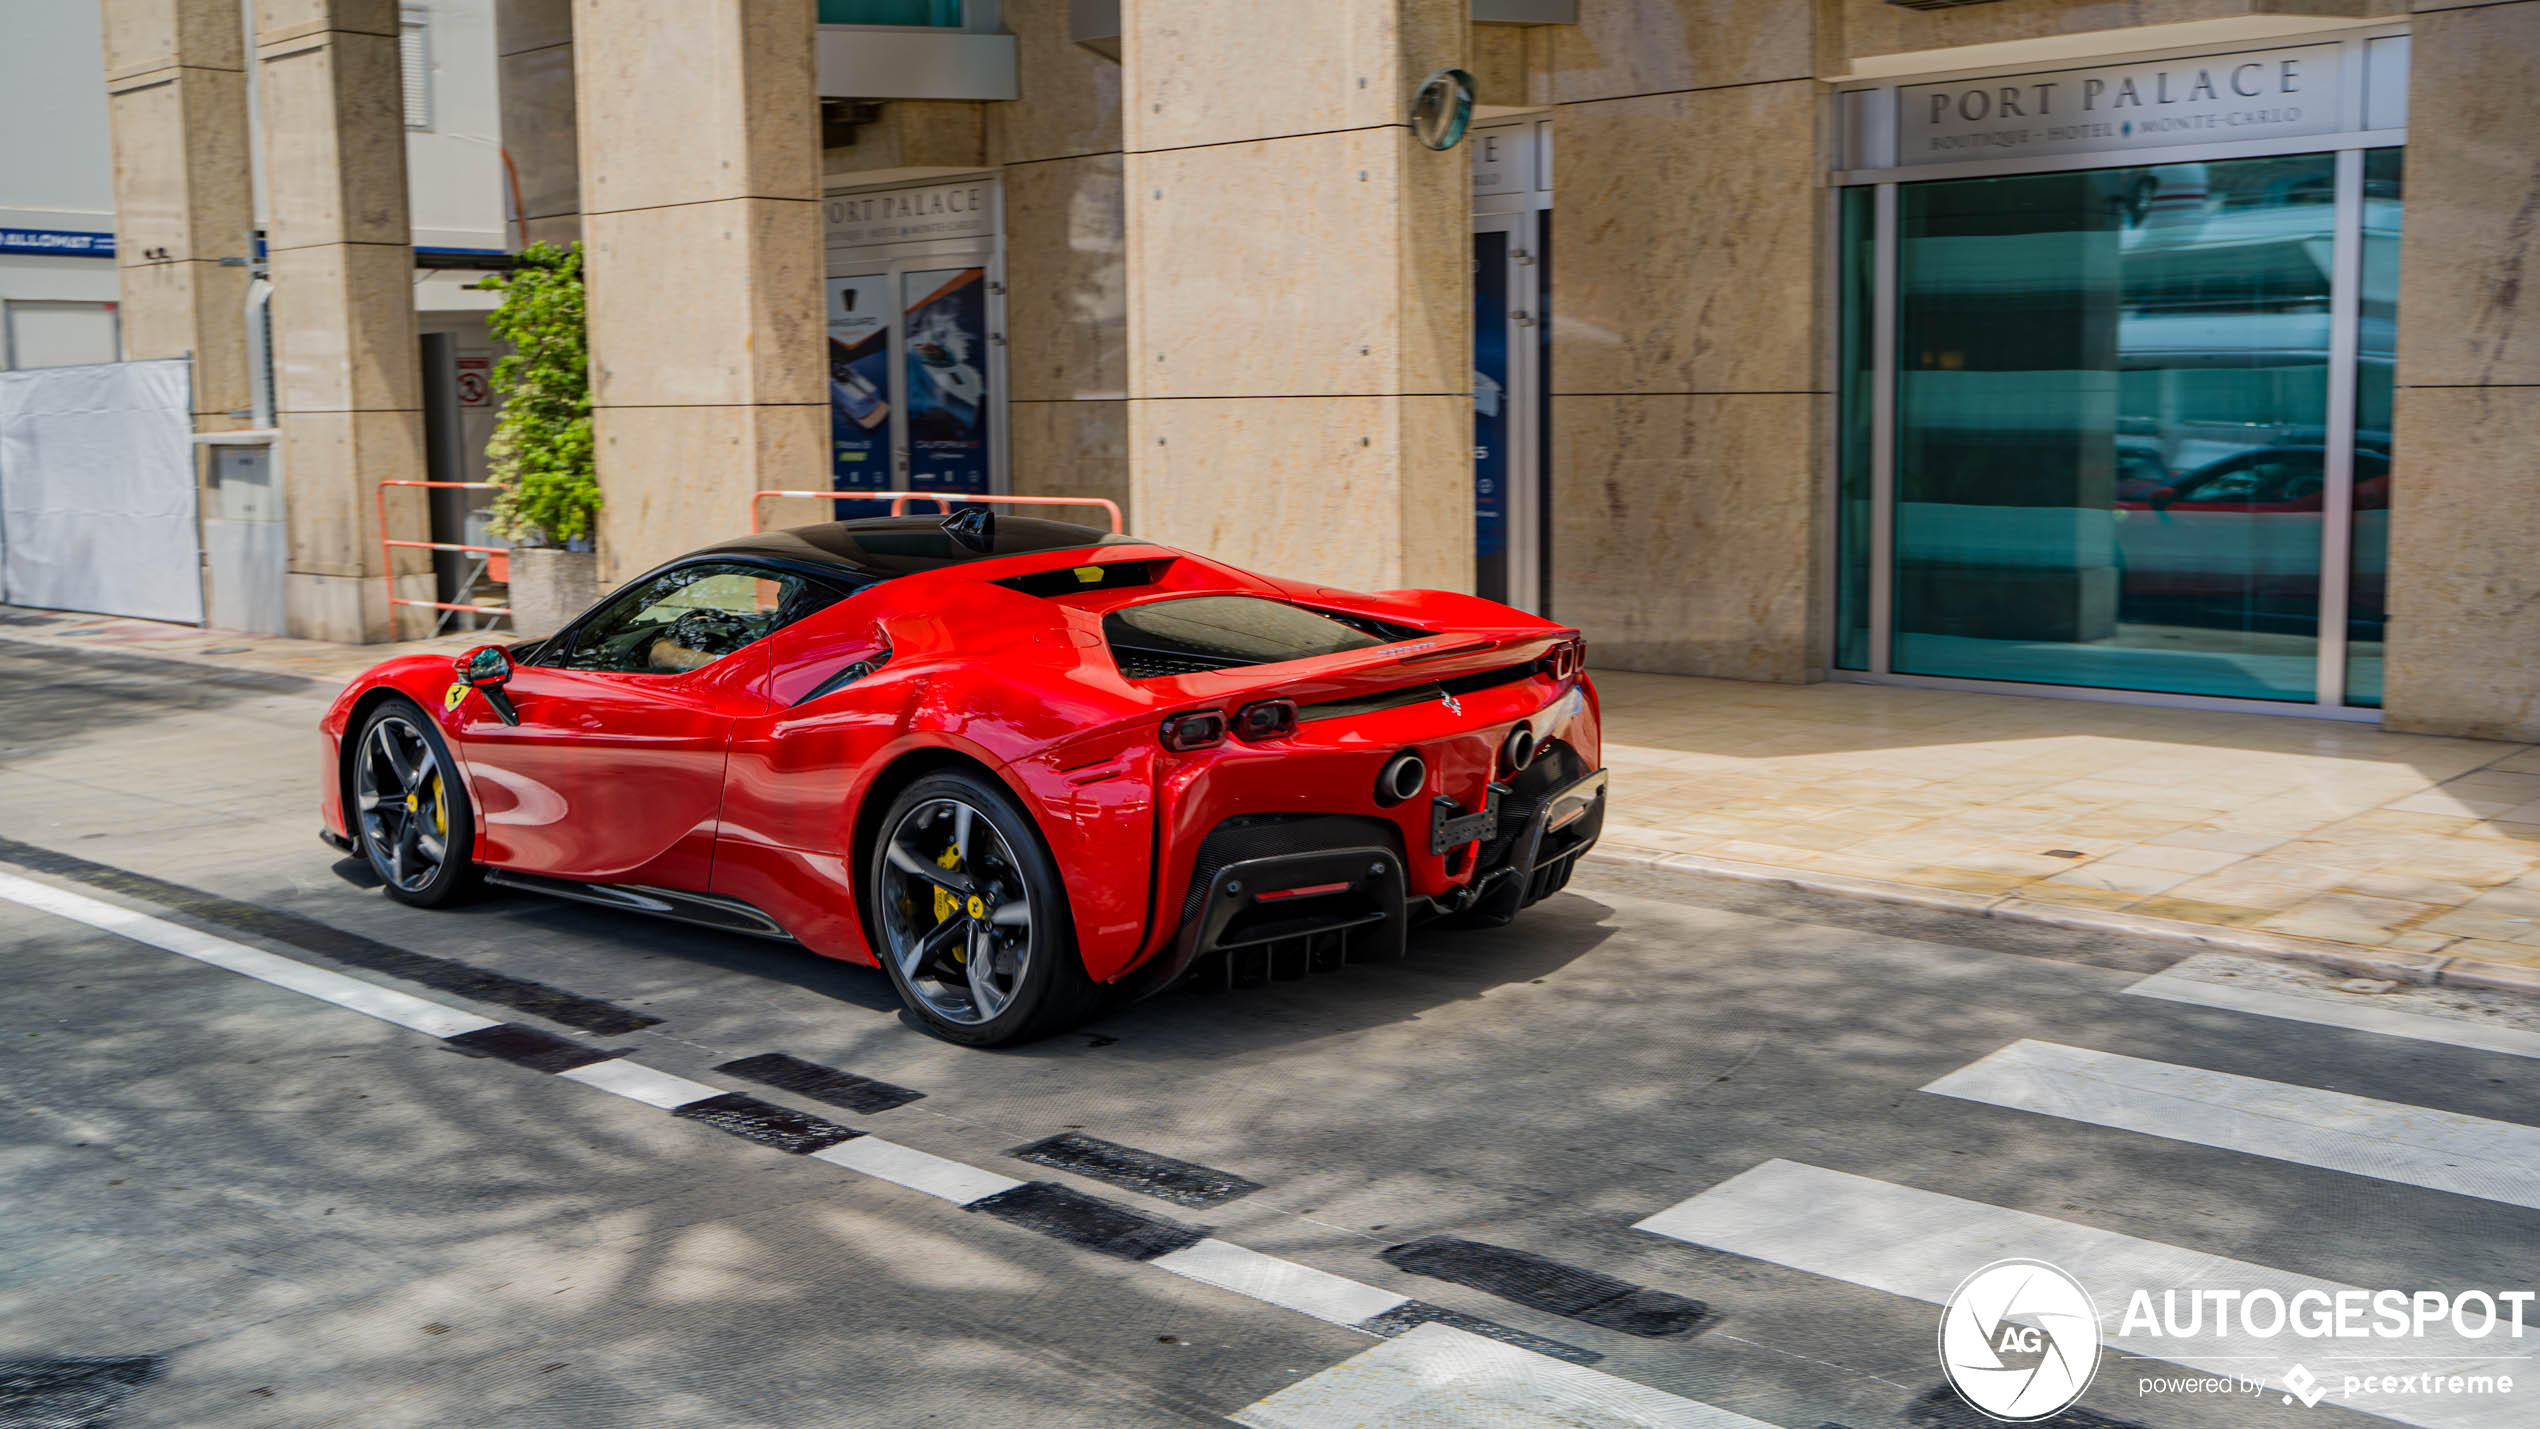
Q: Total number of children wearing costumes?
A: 0